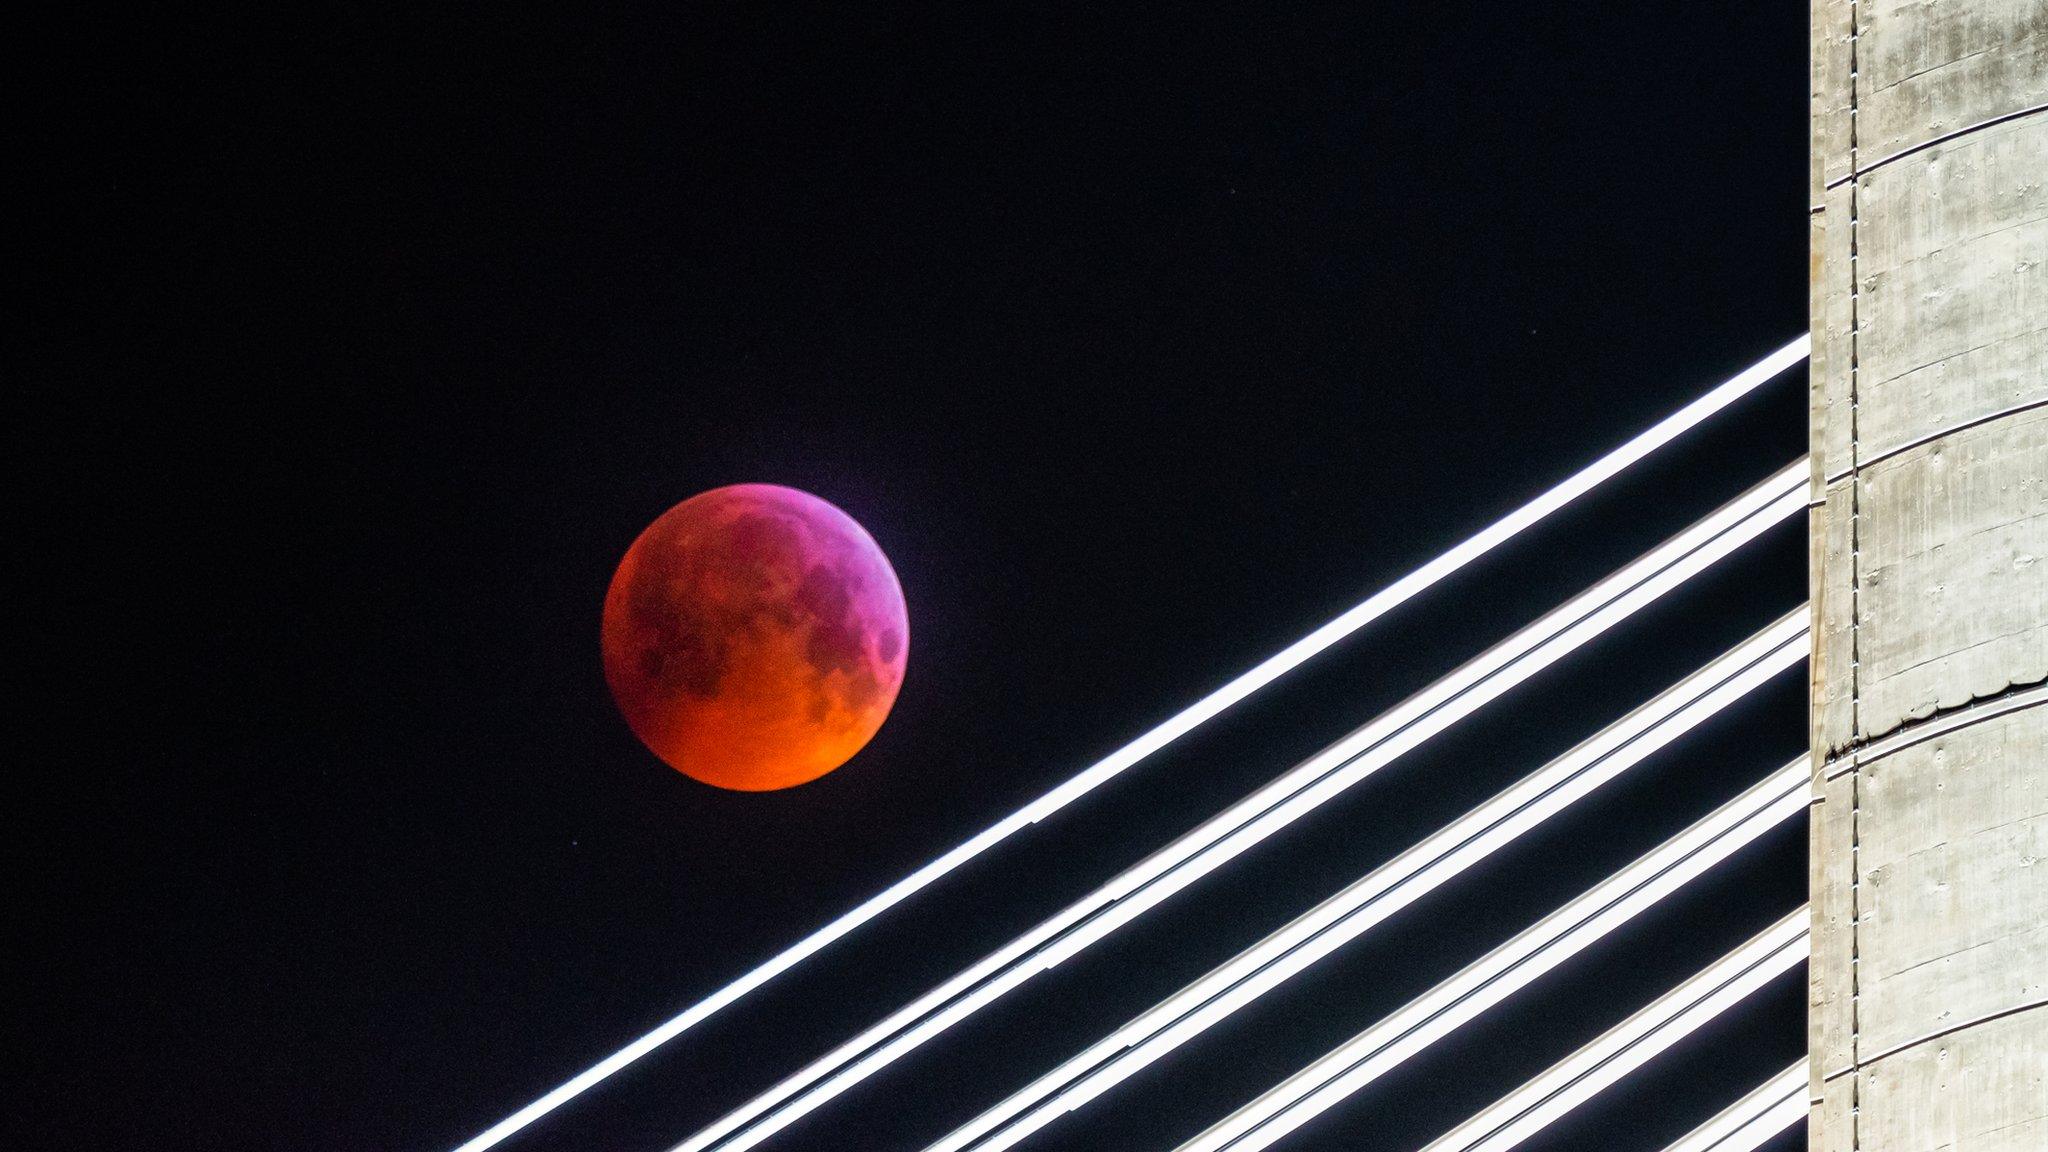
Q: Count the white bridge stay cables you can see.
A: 11